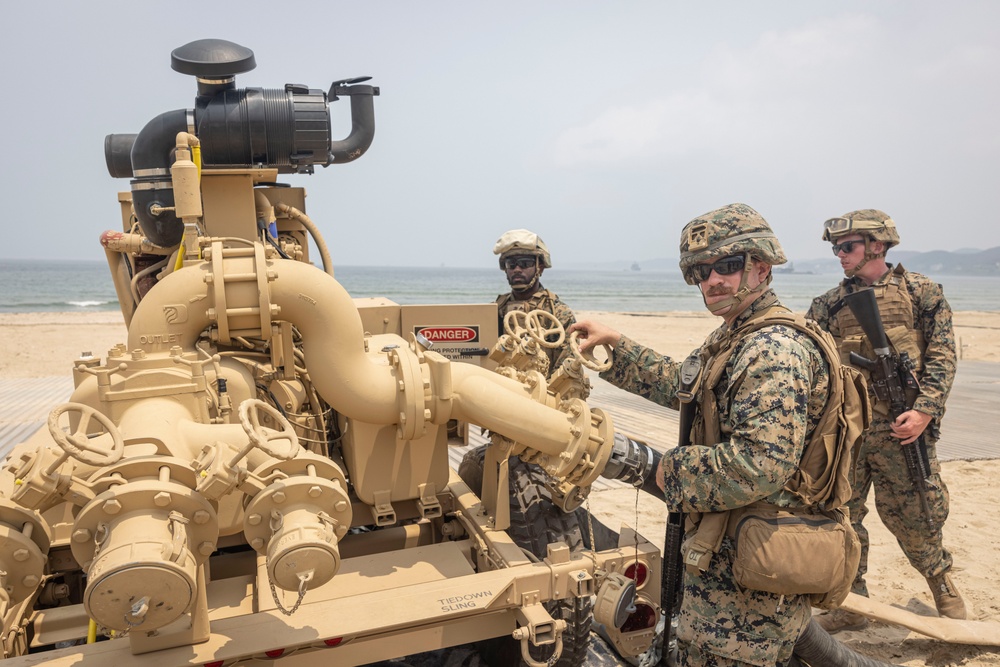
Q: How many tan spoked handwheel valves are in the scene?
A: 5